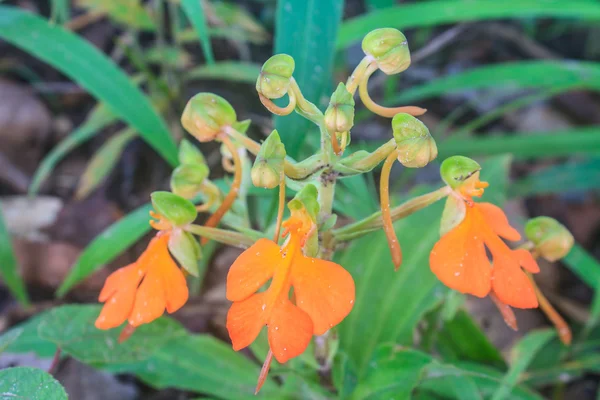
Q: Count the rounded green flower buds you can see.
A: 8